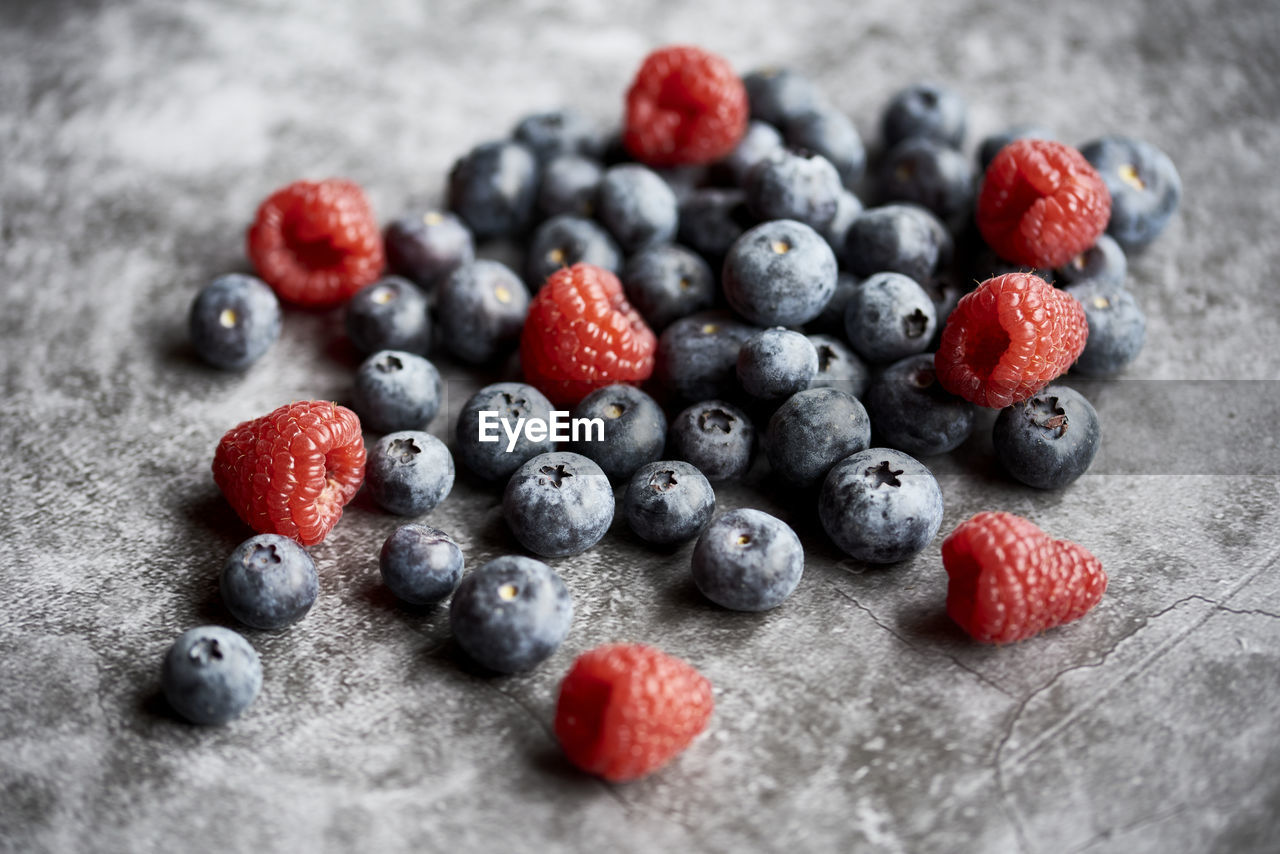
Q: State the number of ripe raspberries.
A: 8